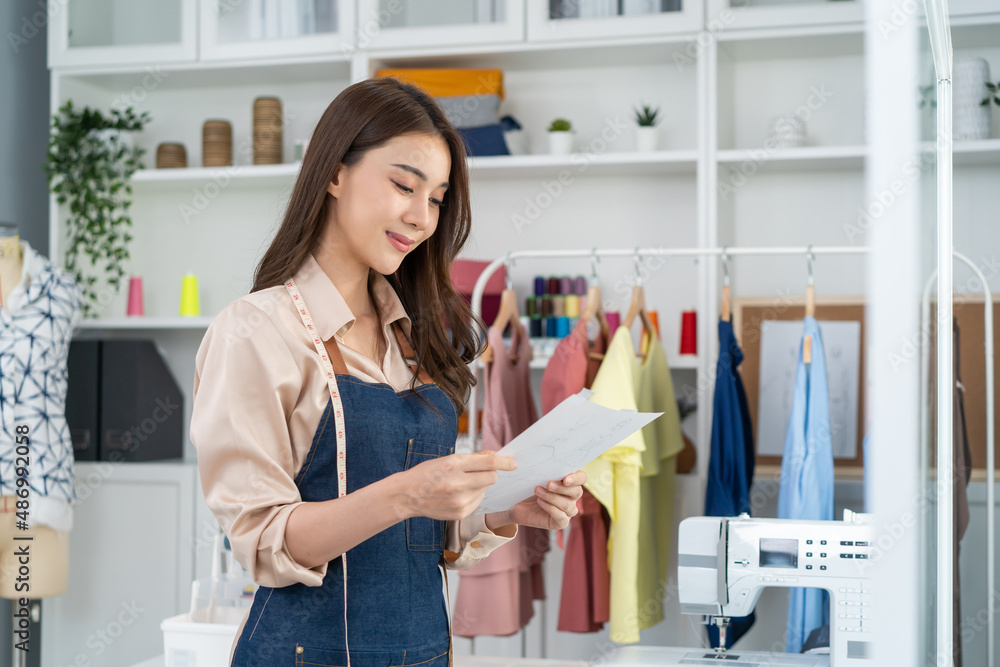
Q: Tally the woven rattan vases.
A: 3